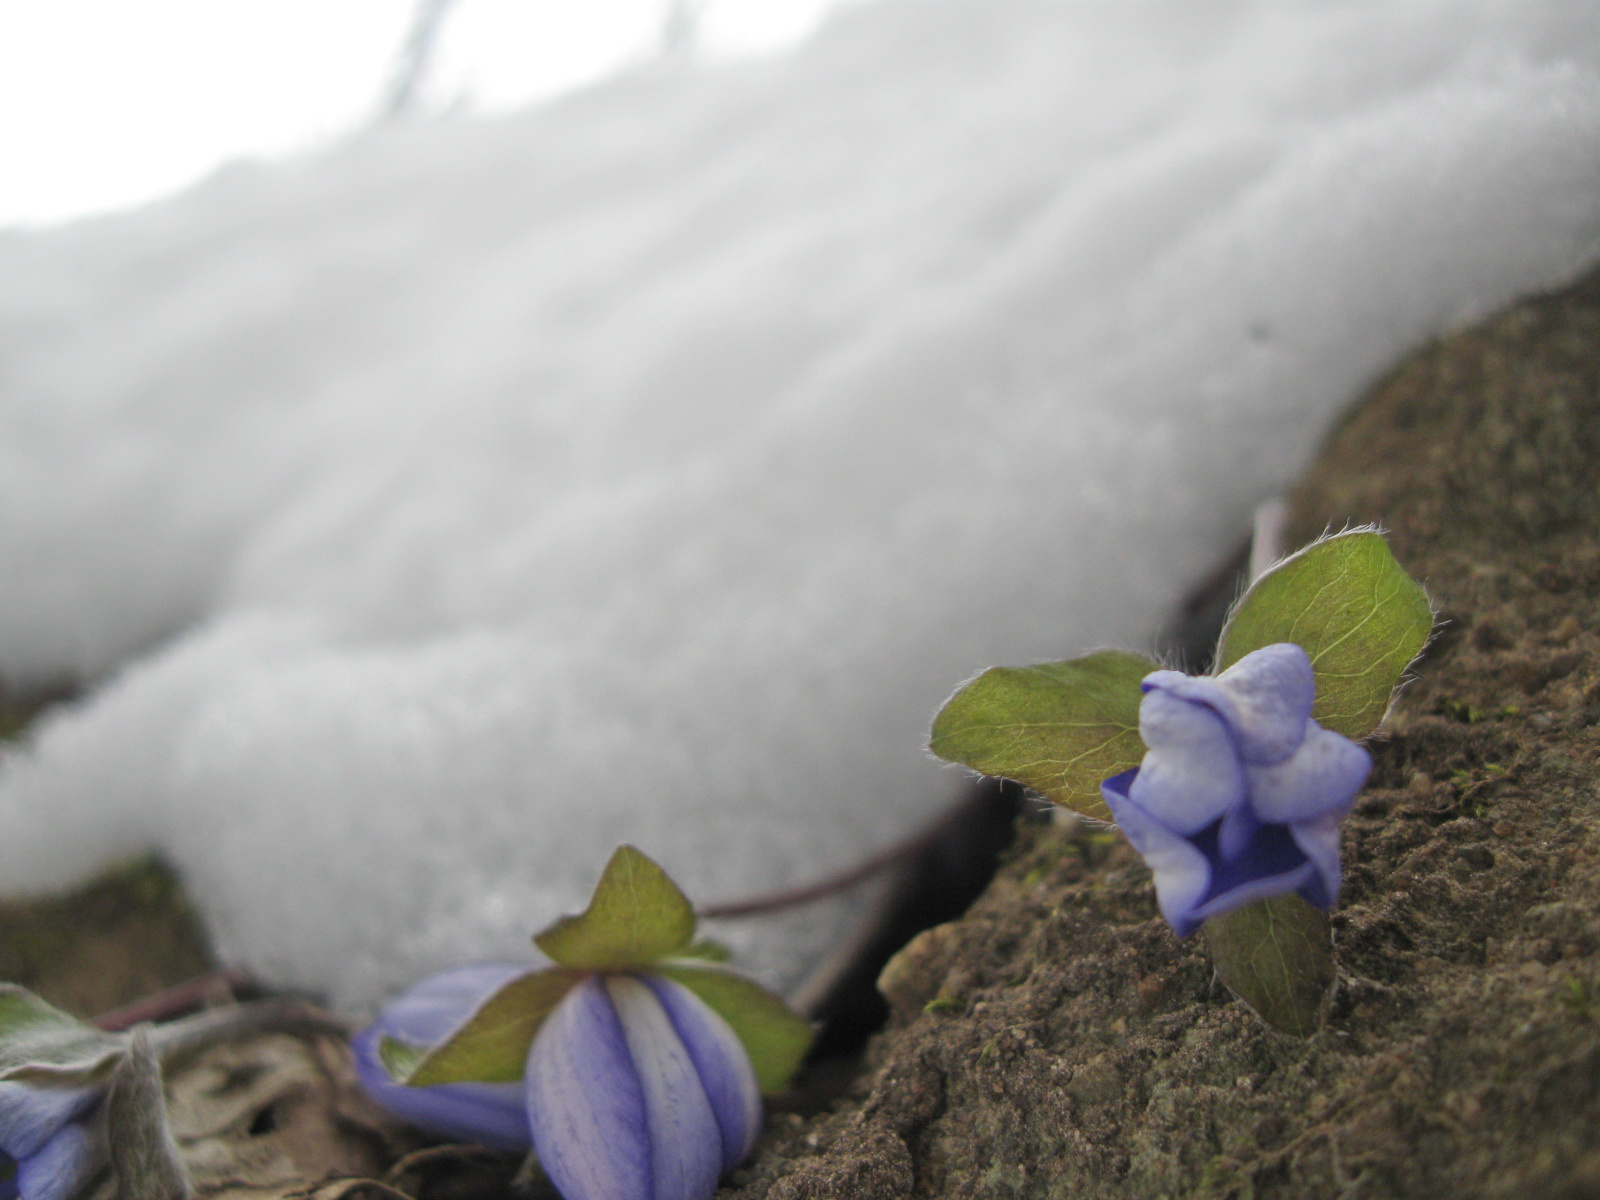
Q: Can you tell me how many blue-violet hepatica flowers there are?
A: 4